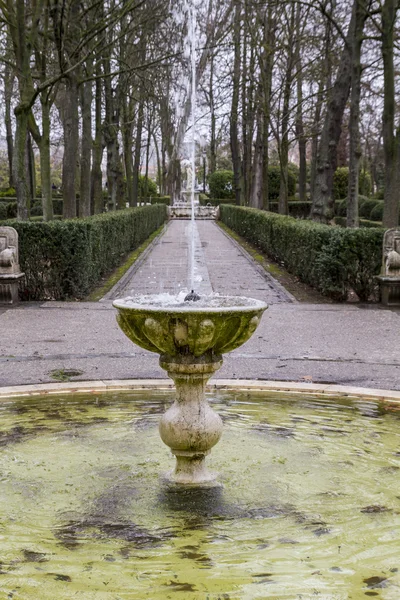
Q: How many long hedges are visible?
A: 2